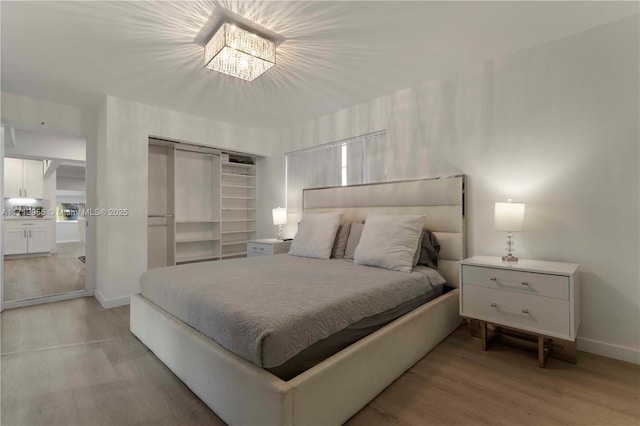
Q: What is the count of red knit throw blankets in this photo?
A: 0